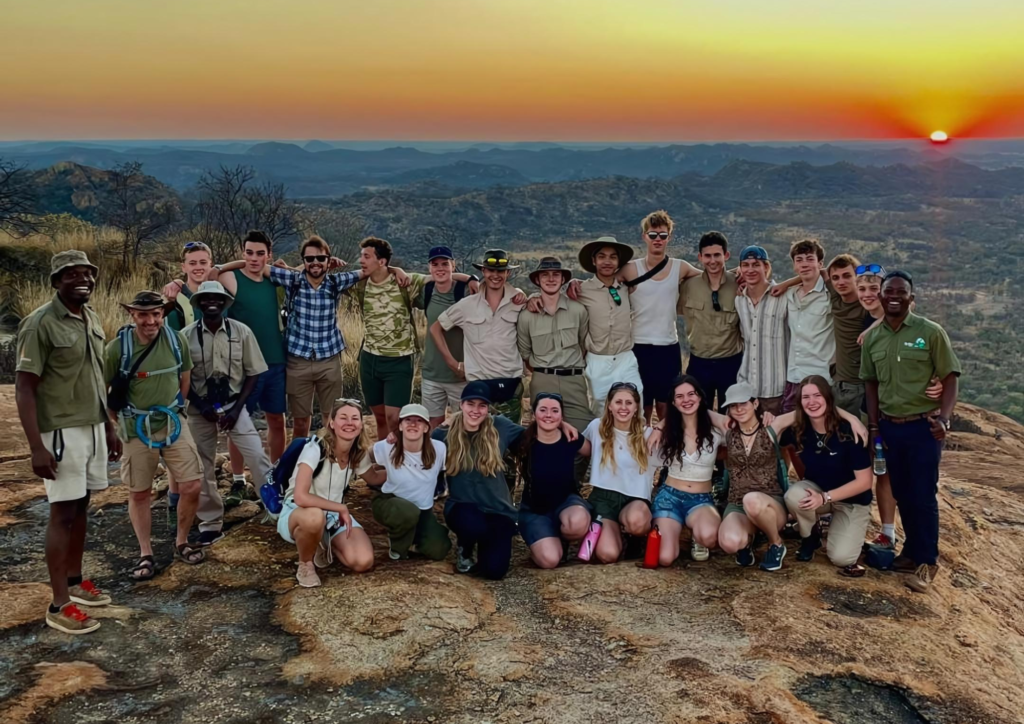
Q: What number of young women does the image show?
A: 8